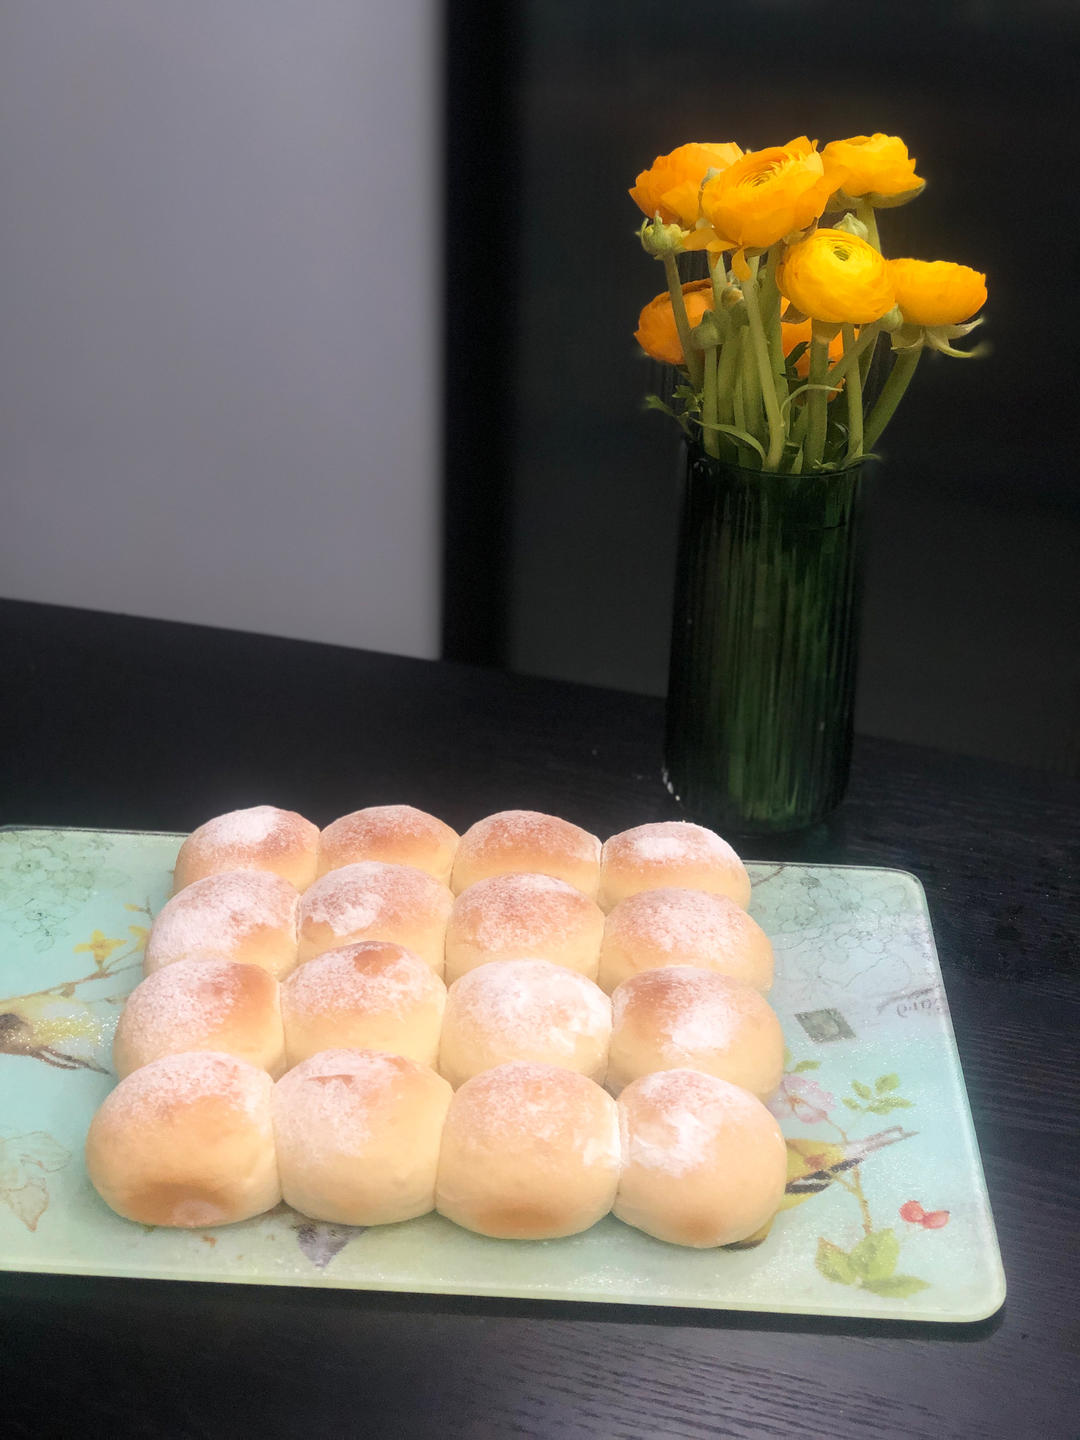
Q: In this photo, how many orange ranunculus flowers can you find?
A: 7